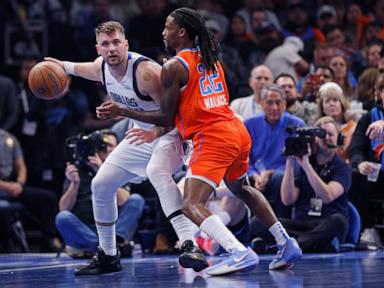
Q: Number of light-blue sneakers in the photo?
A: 2